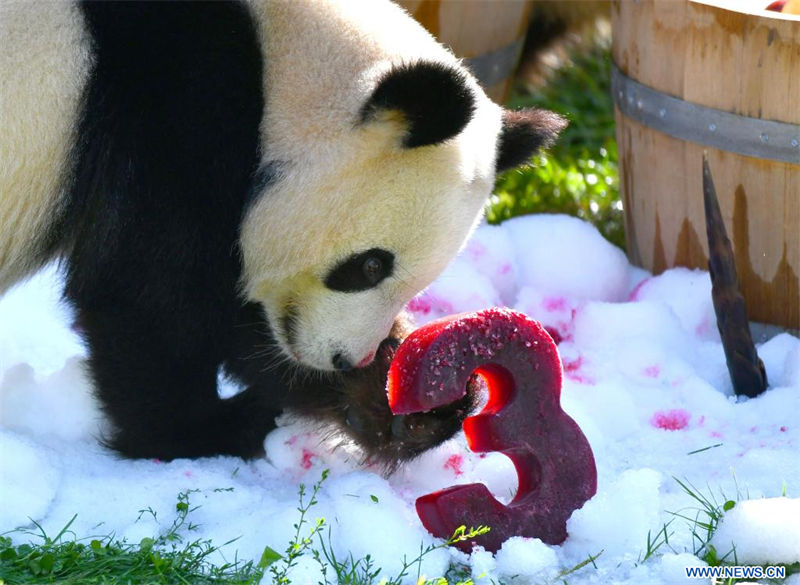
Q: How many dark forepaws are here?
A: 2